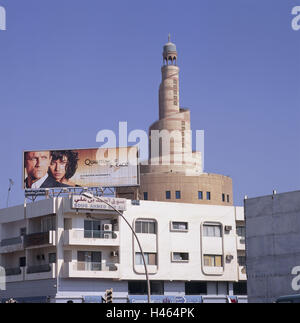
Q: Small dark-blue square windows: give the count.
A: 7